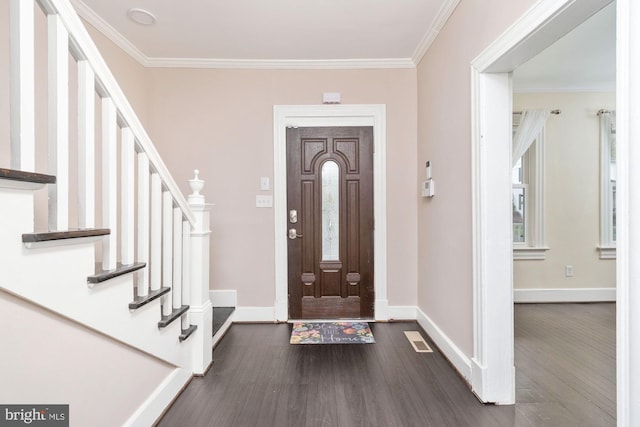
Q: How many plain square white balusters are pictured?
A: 10